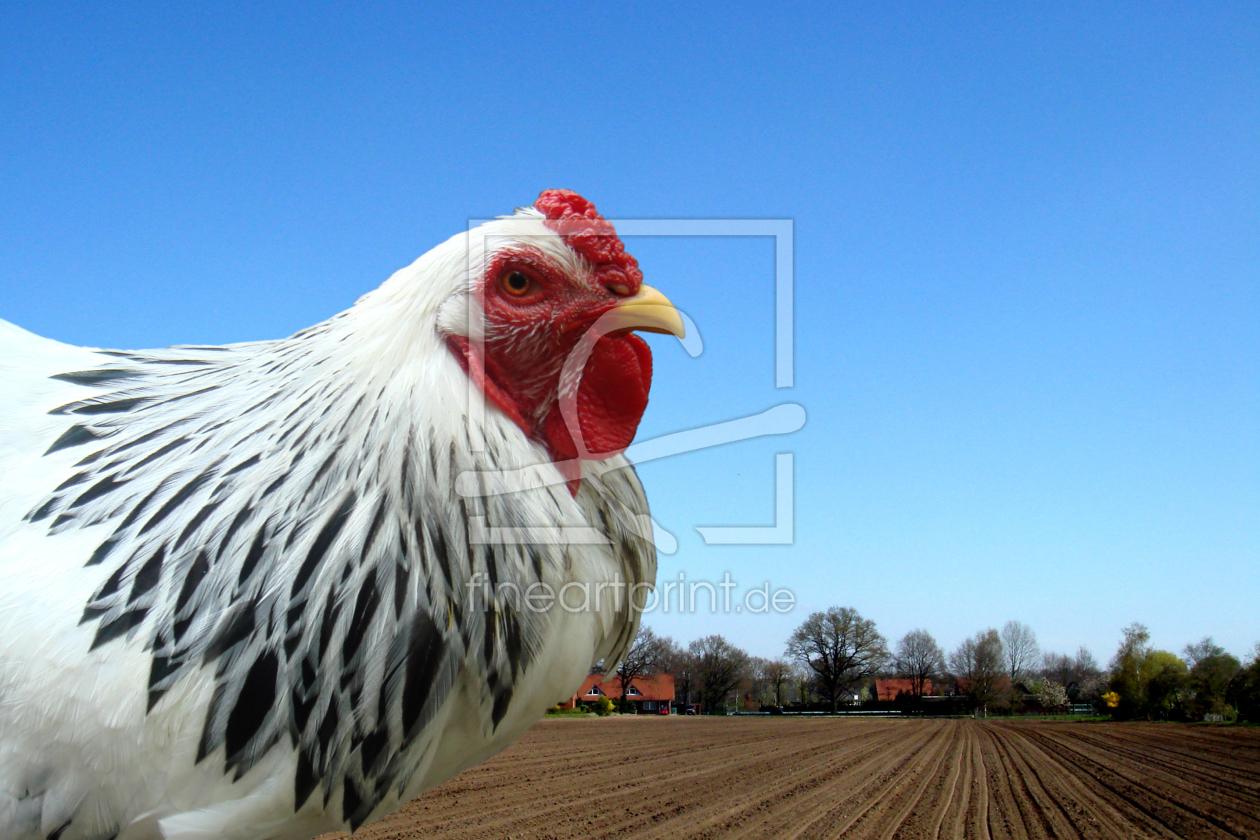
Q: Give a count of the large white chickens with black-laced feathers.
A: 1